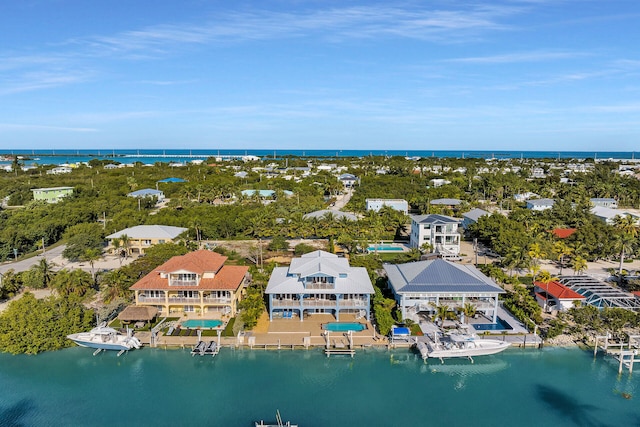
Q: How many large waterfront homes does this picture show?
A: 3